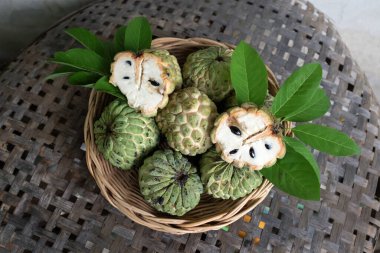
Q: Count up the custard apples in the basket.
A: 7